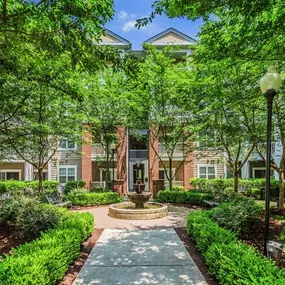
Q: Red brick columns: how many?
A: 4